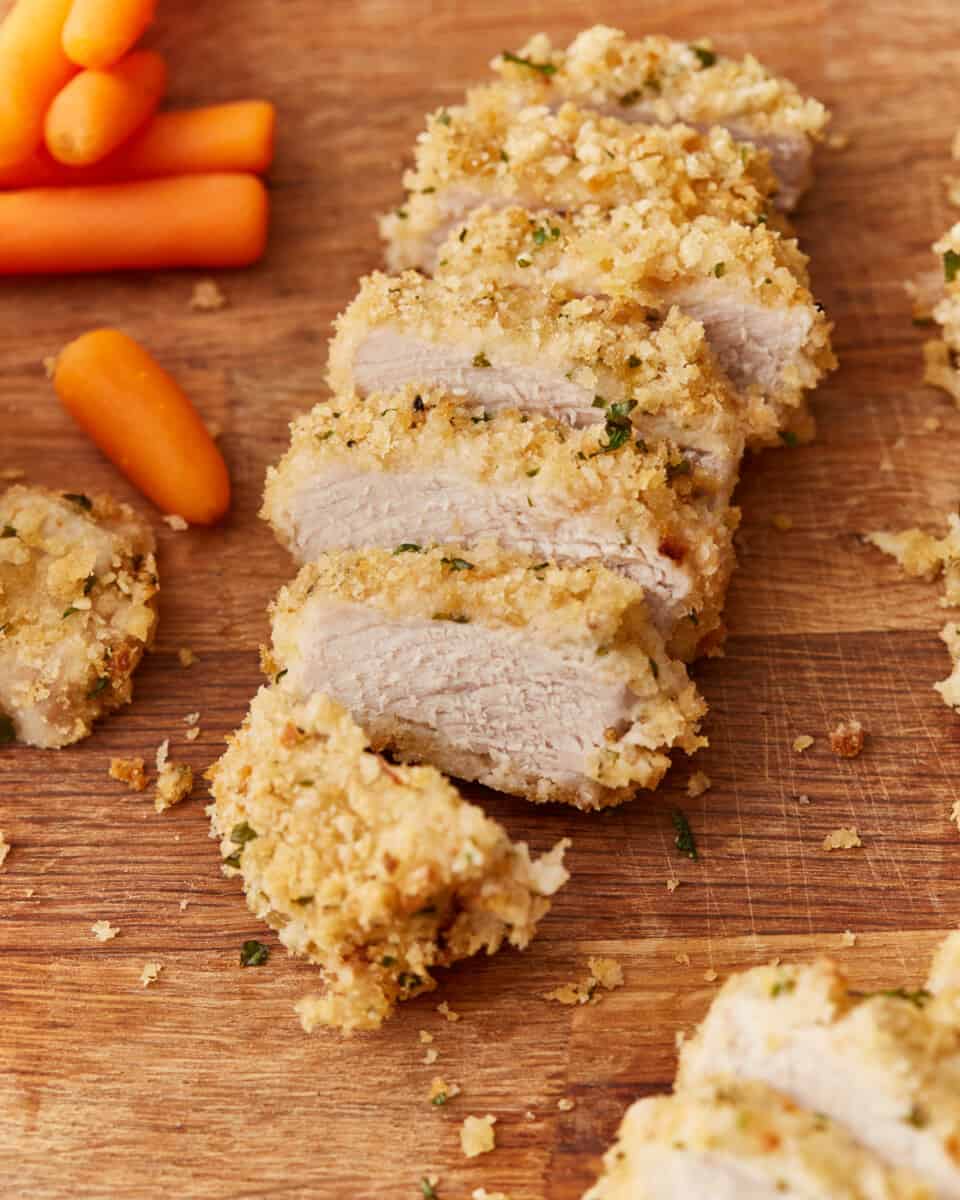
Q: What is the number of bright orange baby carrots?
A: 6